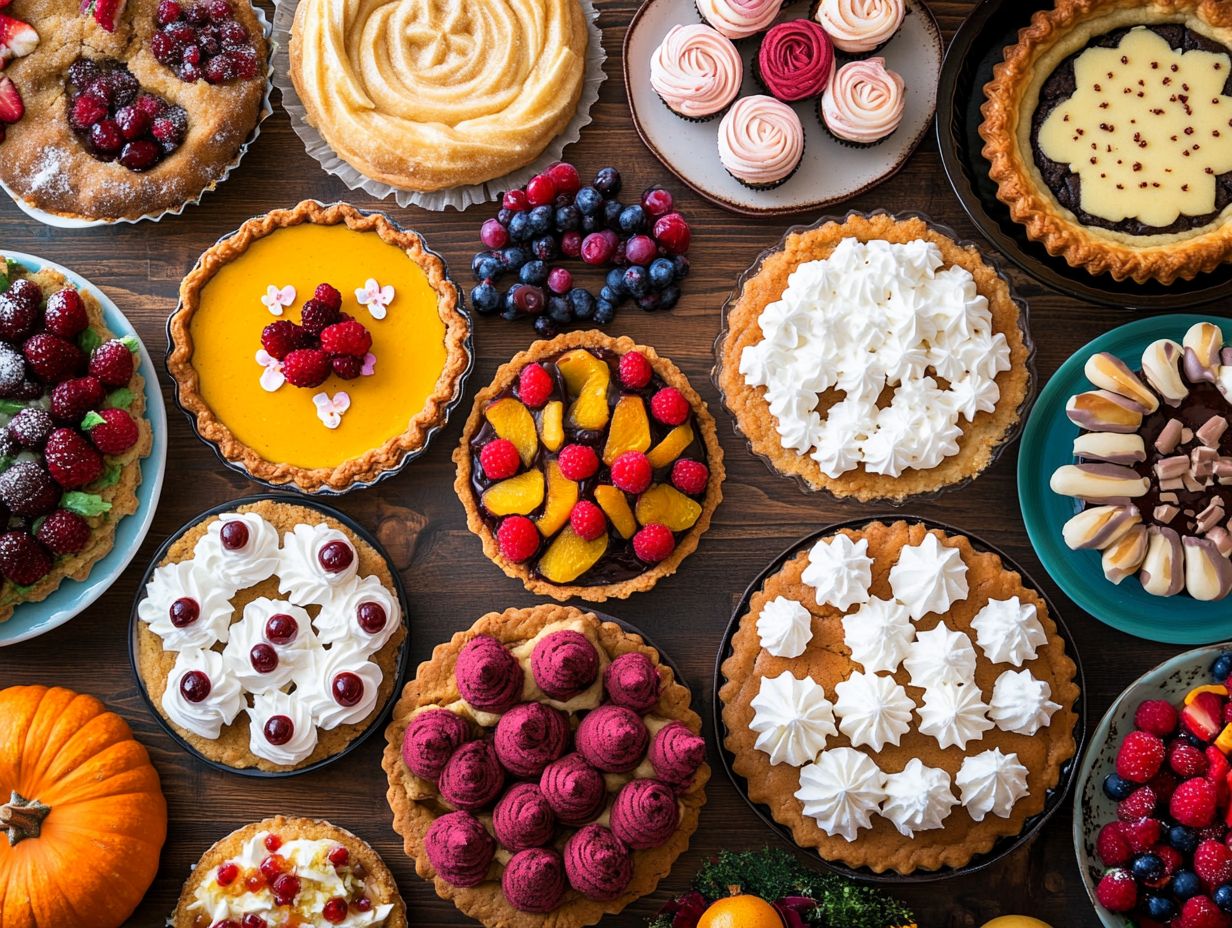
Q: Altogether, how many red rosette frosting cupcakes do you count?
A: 1